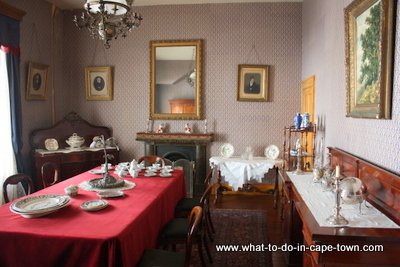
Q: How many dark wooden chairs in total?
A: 6